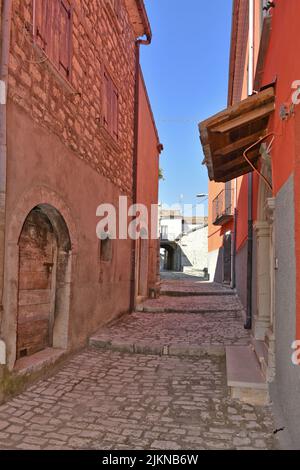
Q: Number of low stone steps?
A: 3